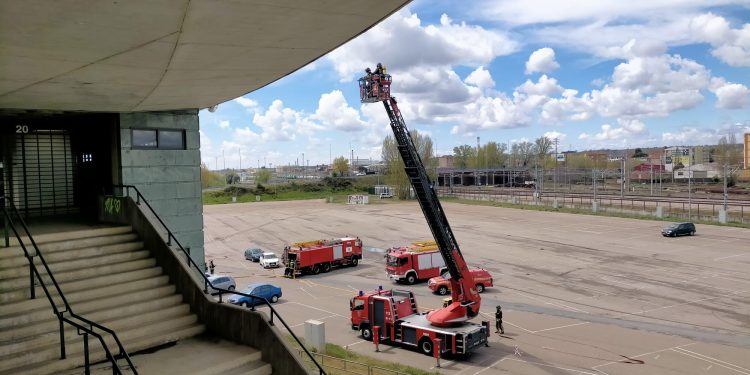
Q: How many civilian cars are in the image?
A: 5